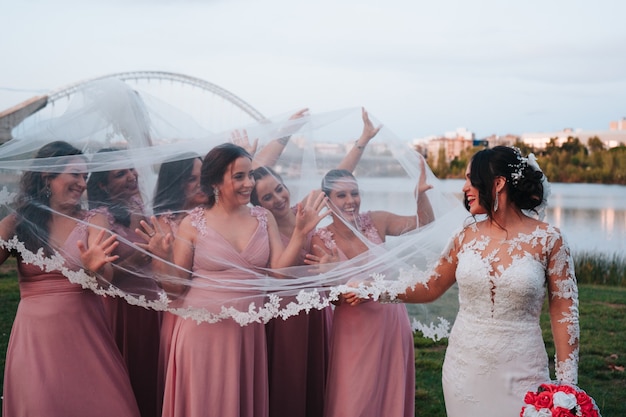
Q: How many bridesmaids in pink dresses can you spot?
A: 6